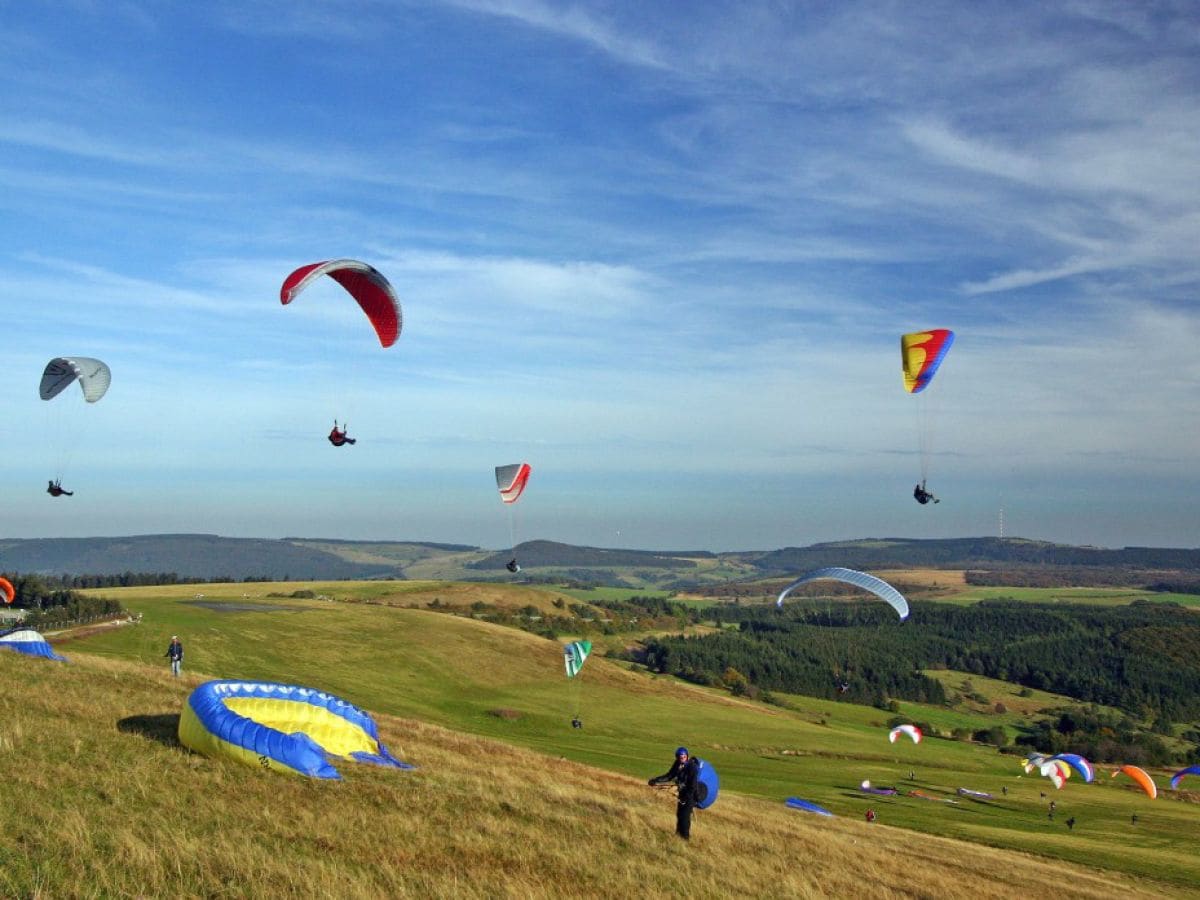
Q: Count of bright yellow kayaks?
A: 0